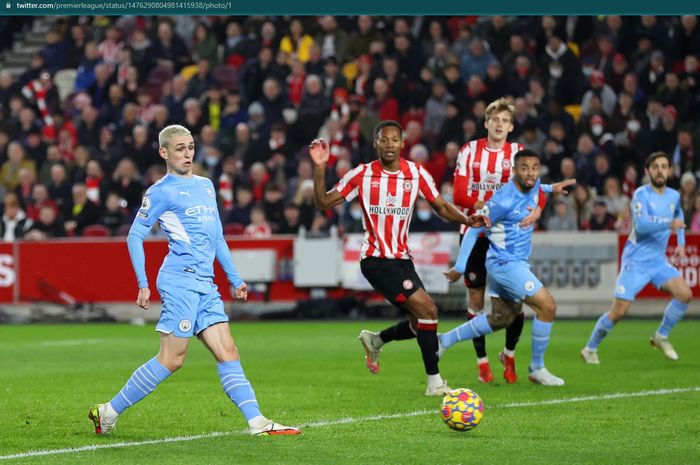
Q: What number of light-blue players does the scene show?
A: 3